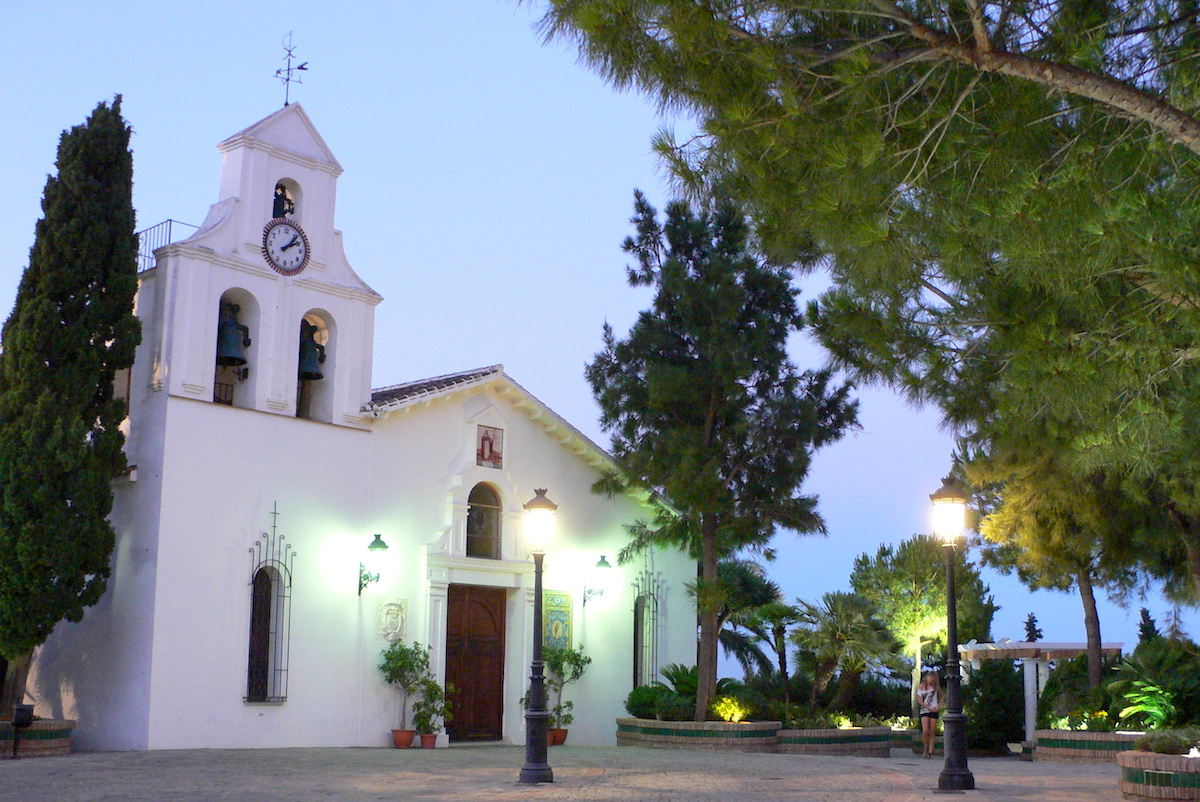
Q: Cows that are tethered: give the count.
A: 0